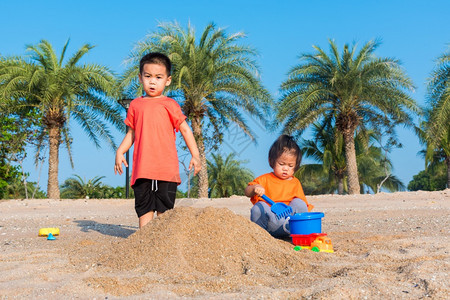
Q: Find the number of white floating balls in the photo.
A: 0